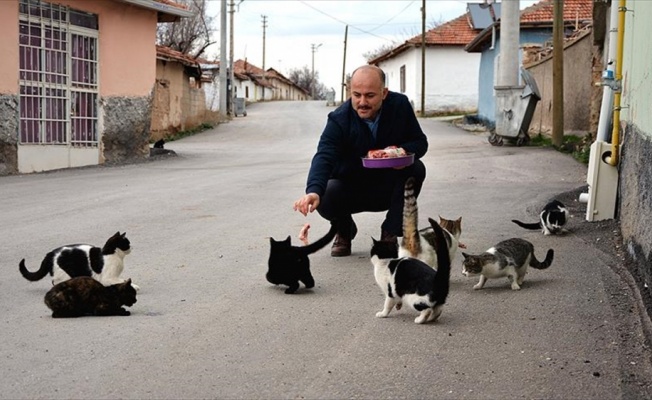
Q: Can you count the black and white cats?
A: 3